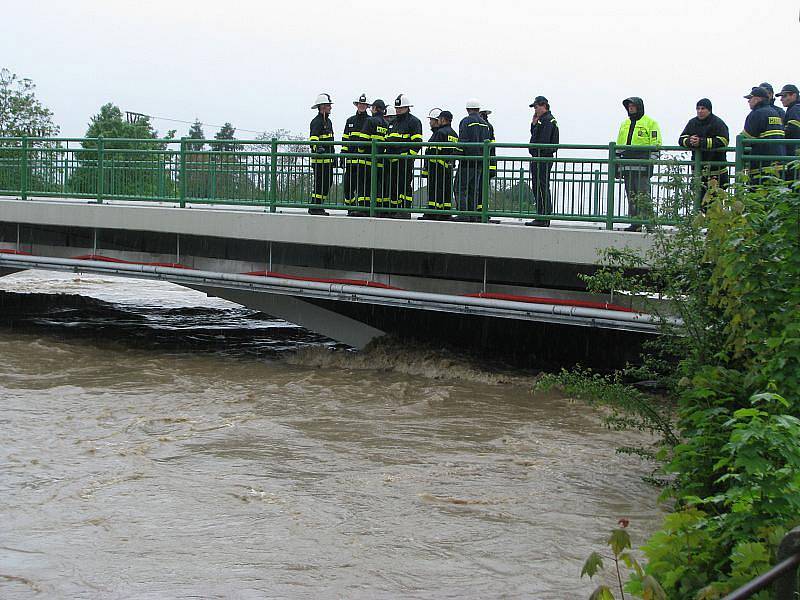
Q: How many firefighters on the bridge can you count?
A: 14